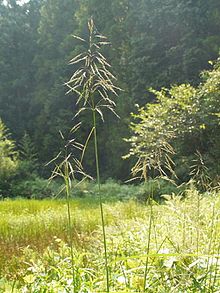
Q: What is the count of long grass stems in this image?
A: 3